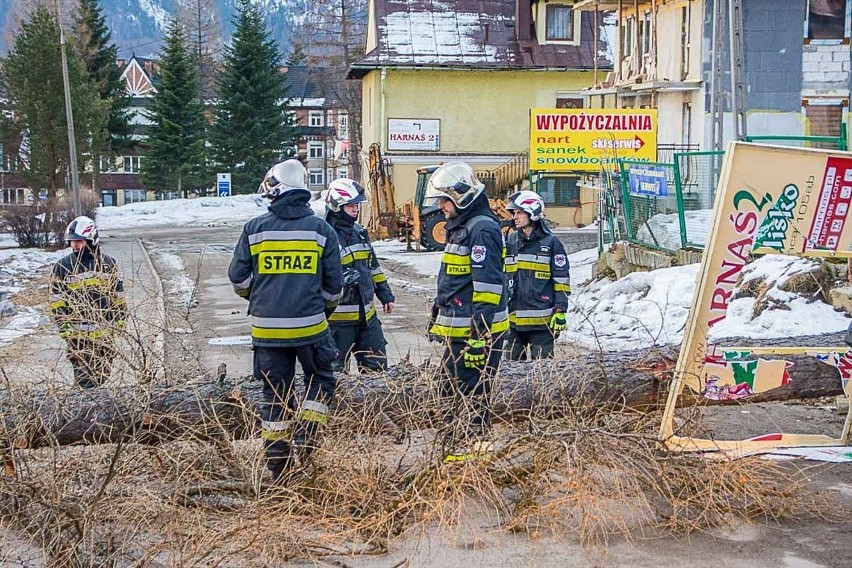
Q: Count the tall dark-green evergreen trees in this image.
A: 4